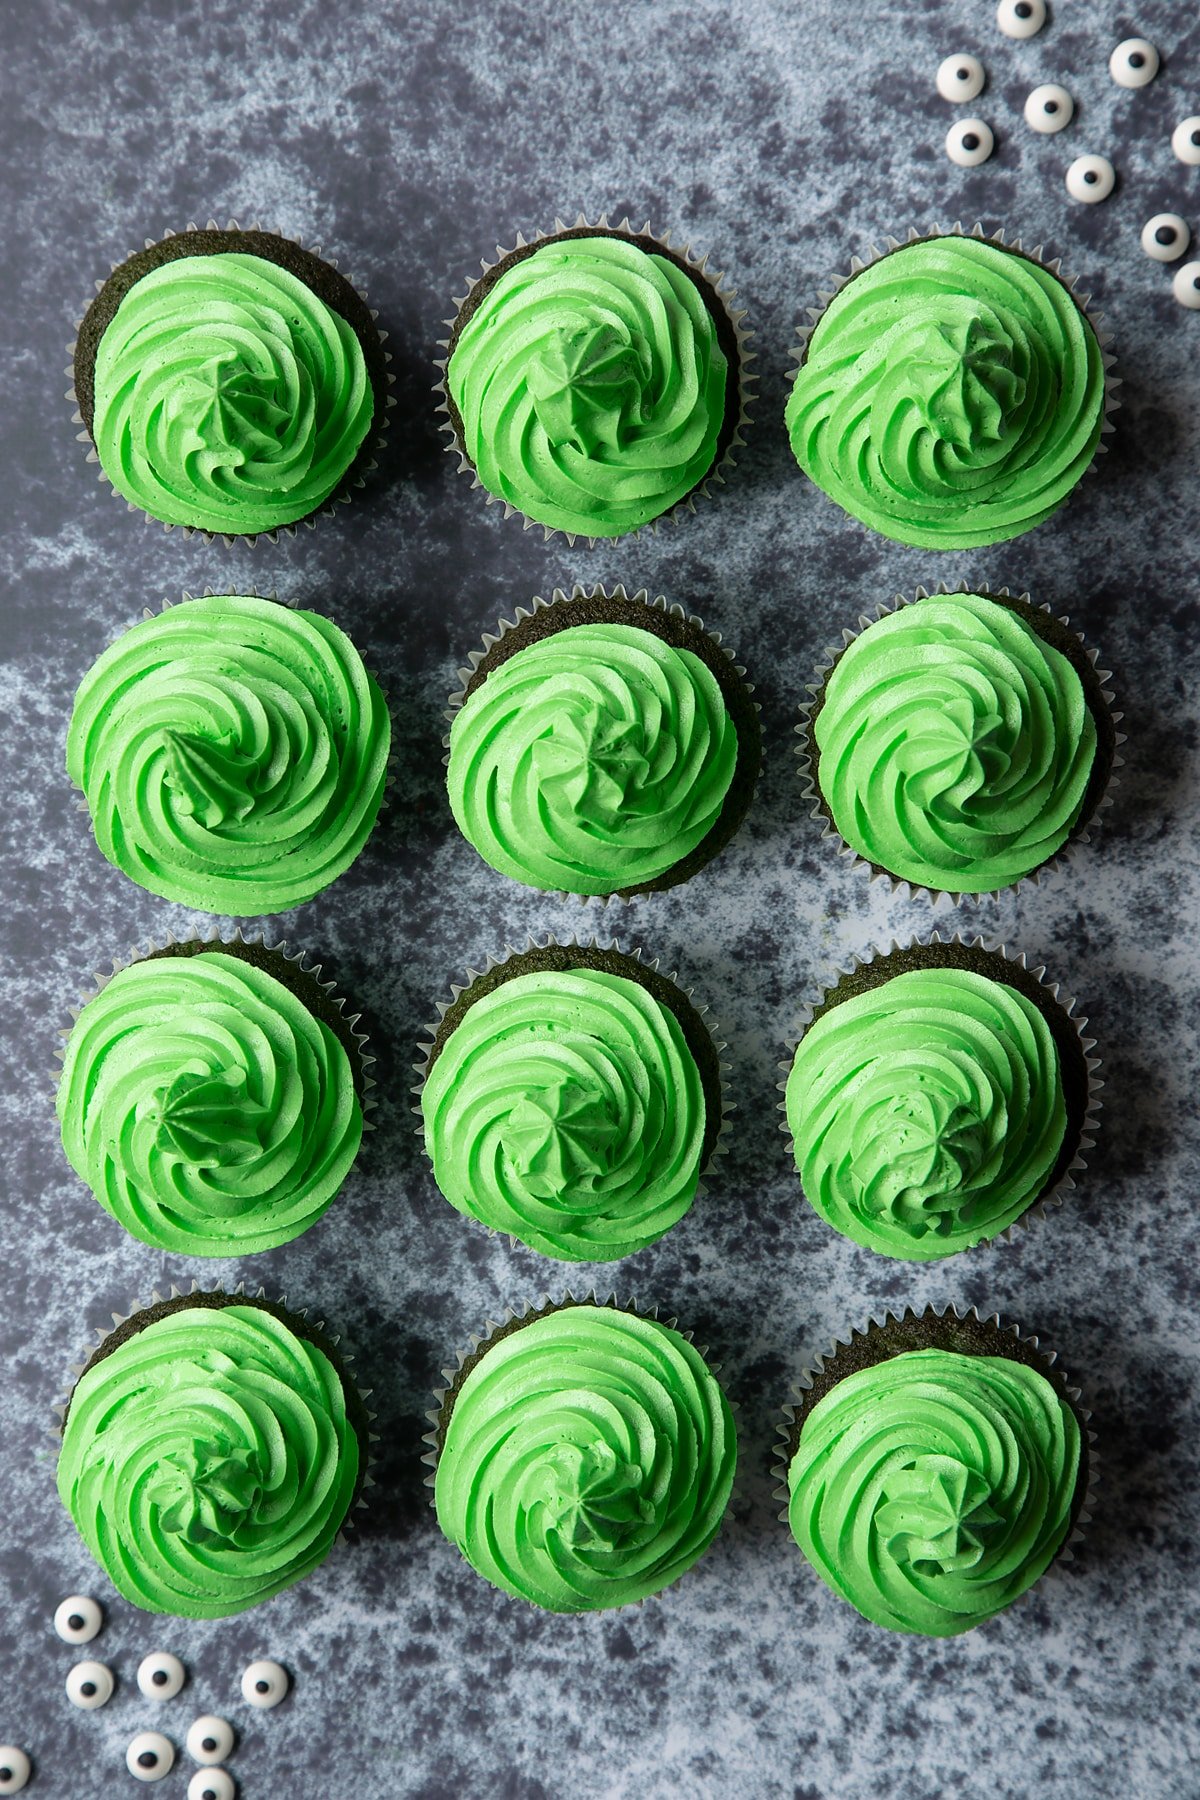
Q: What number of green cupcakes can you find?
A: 12